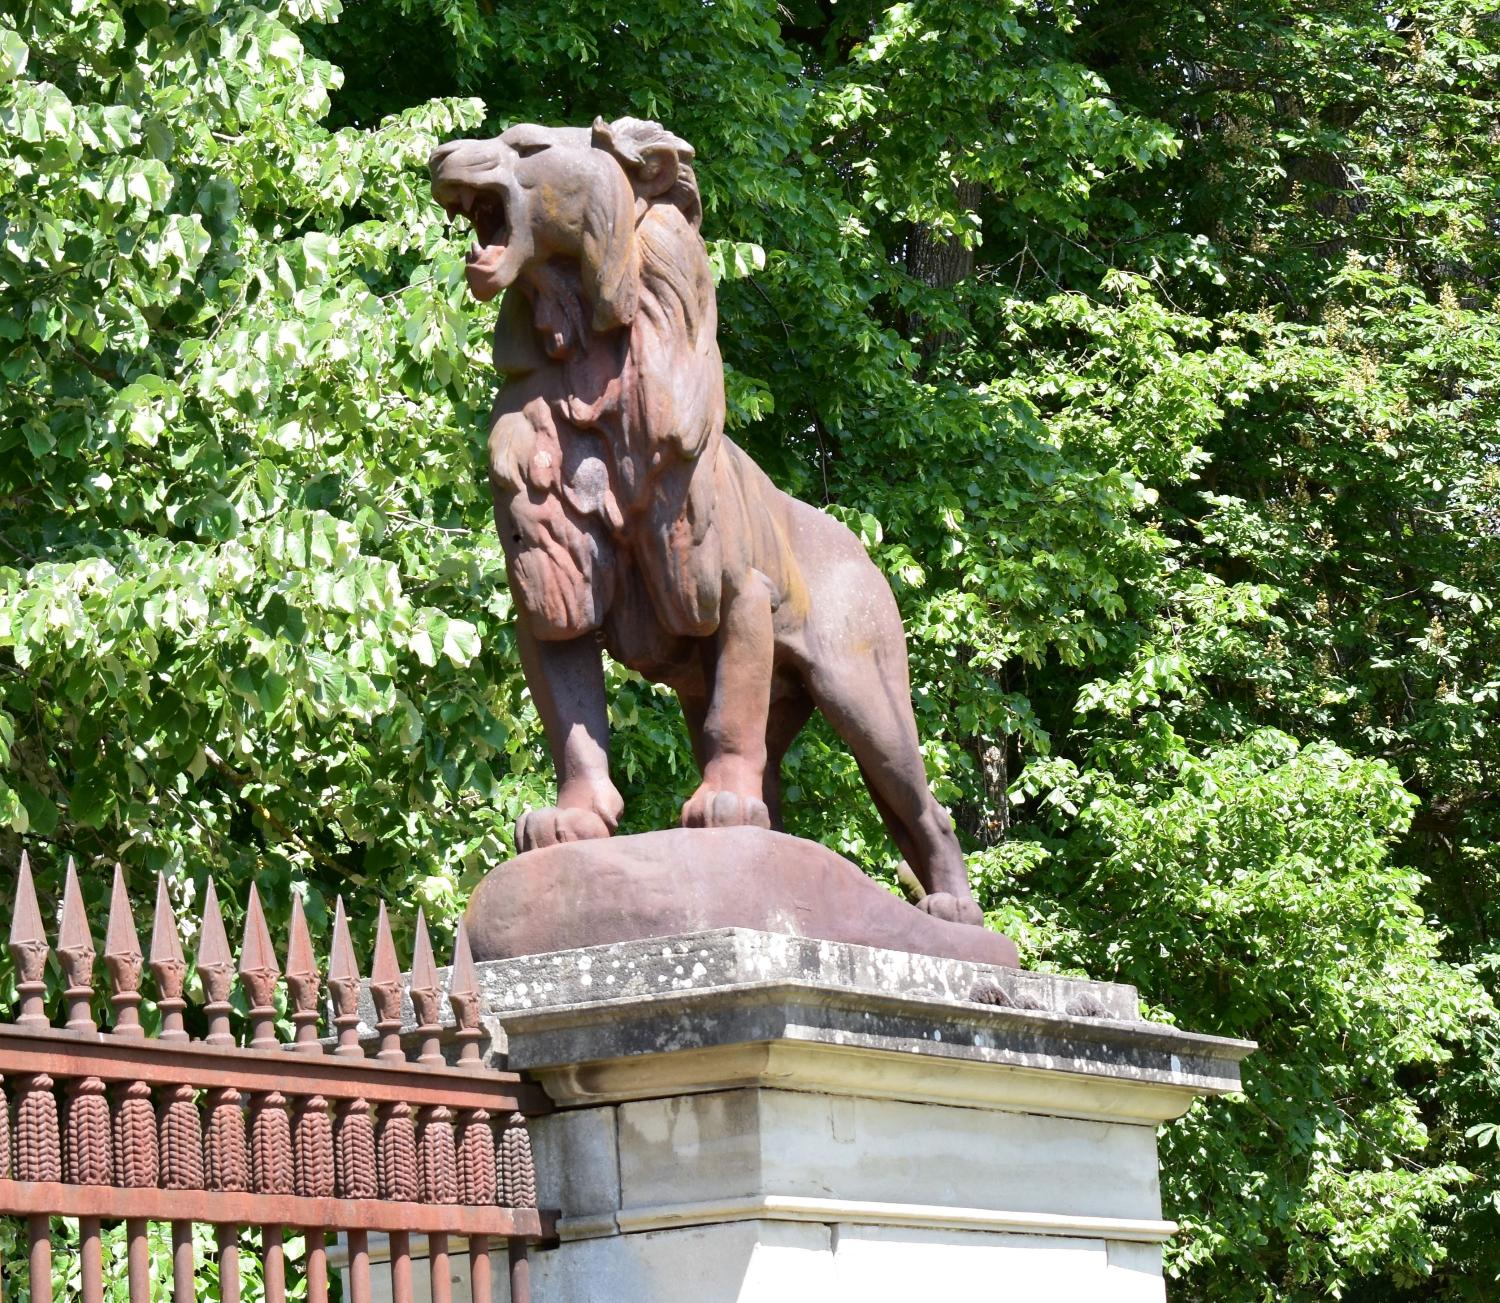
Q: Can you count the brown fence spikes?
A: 11